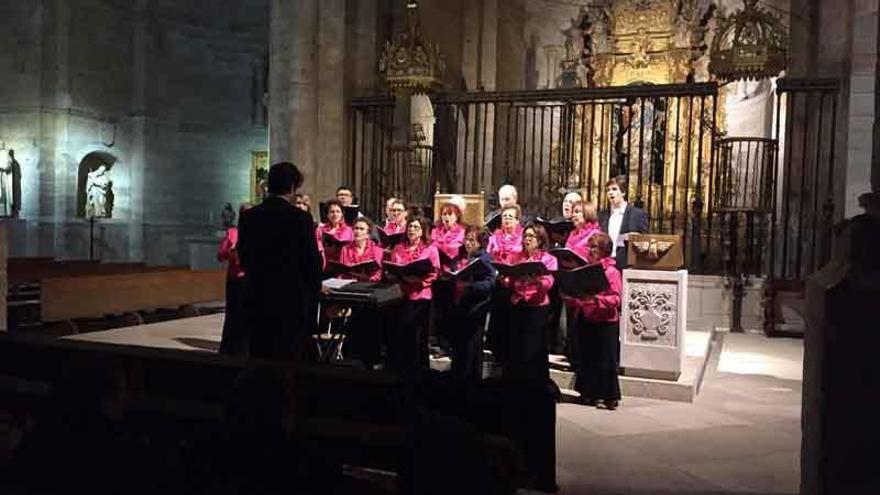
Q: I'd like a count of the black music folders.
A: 12